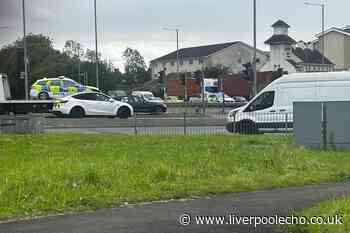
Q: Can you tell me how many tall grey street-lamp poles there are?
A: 5